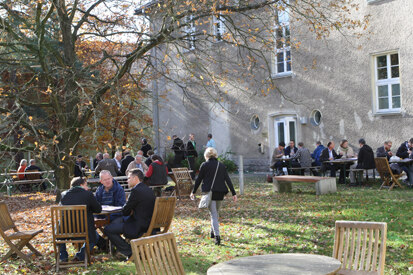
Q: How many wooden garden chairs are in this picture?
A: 7